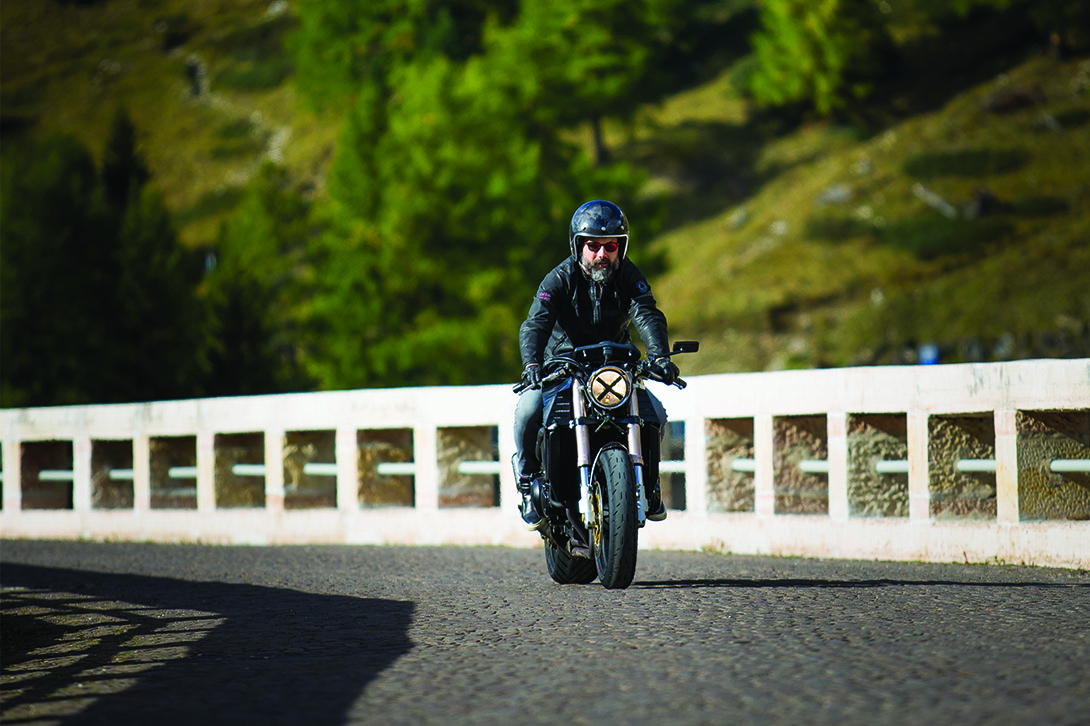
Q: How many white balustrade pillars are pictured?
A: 13